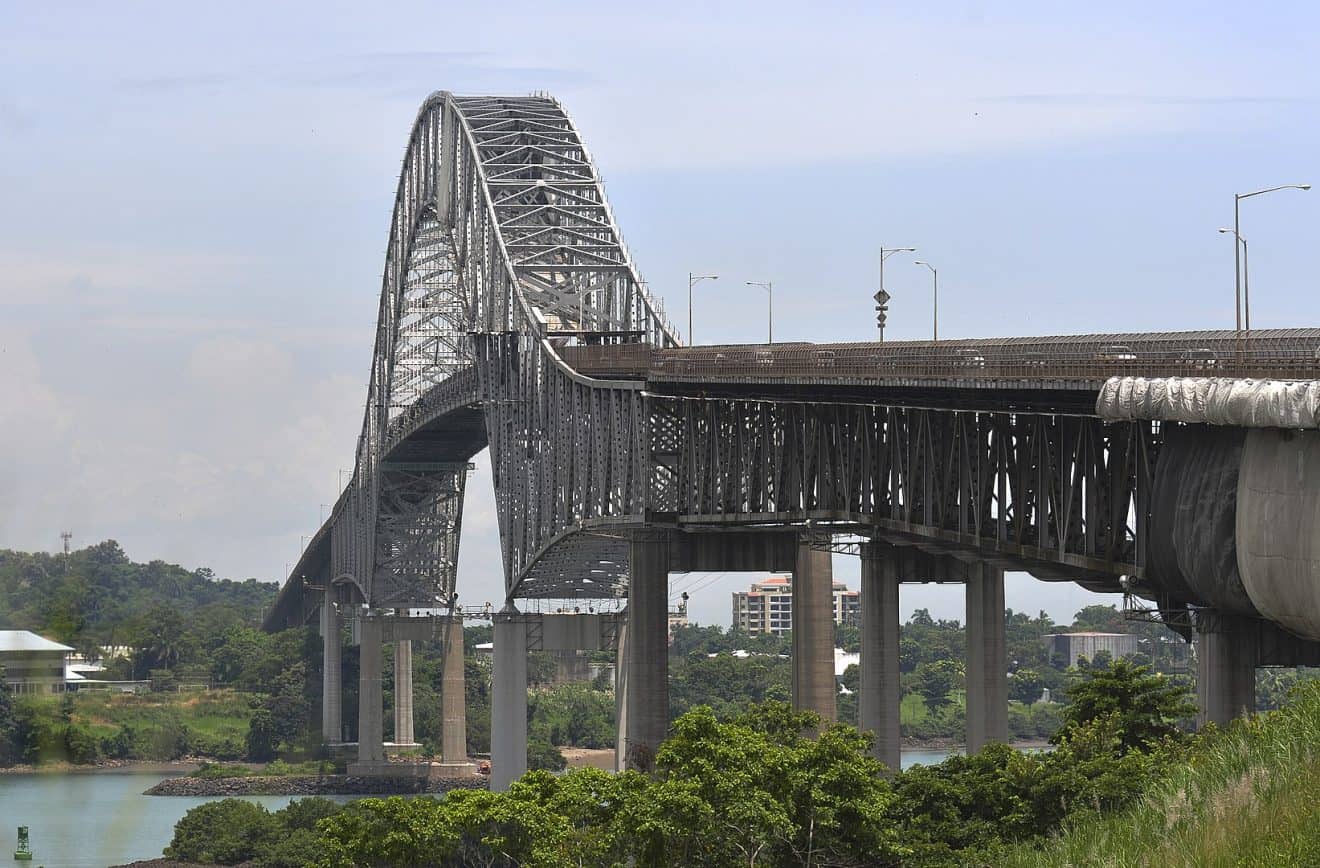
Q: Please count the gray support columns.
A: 11